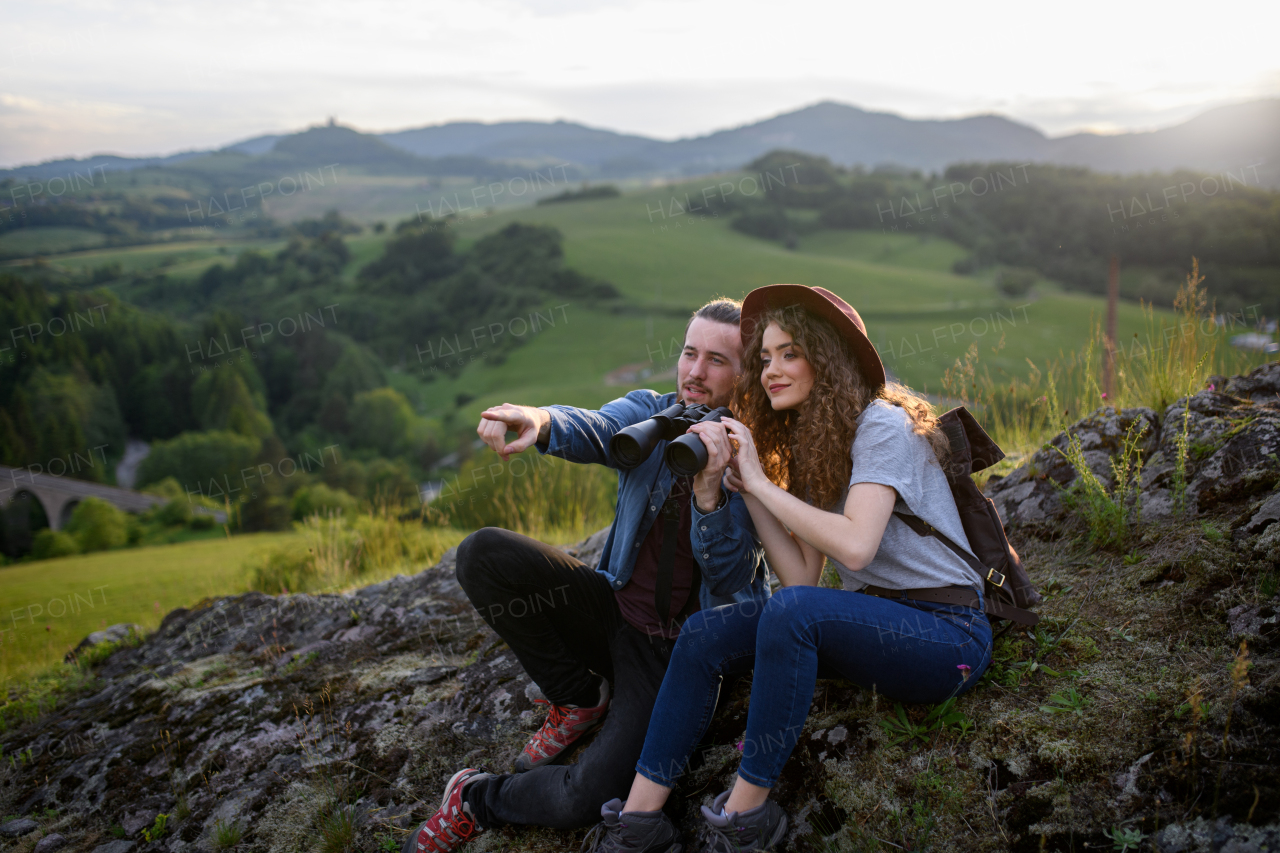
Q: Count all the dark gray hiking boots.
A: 2